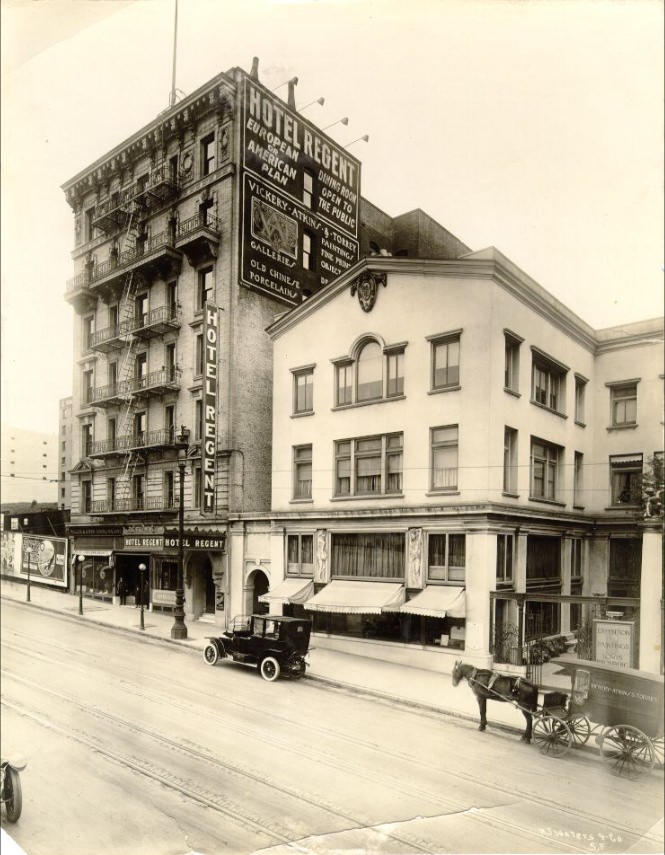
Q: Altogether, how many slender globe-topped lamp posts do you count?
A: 3